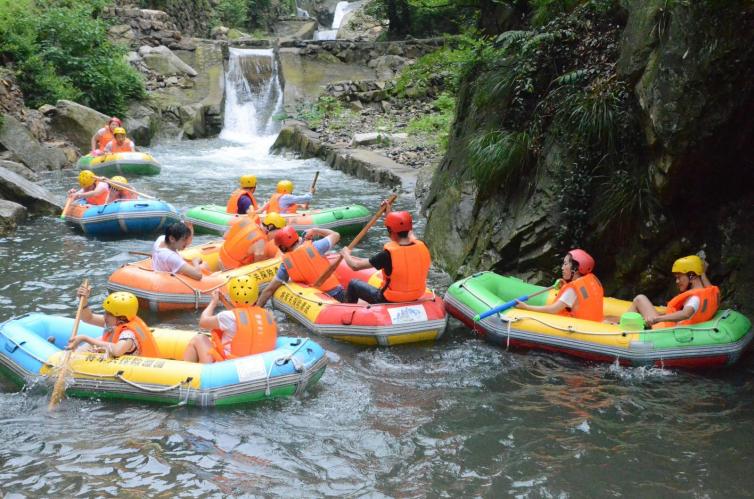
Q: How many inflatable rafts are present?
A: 7